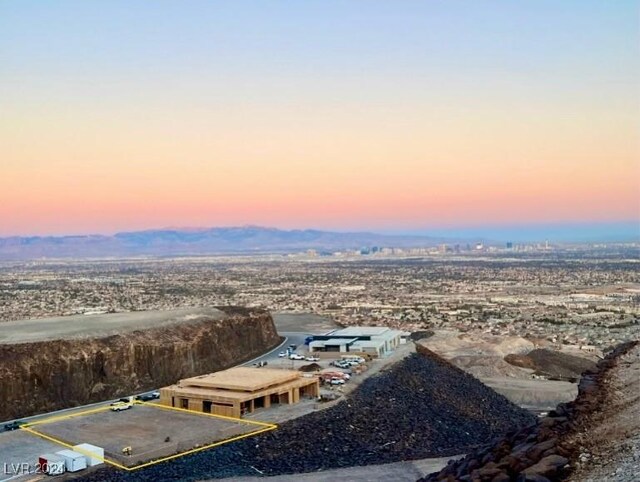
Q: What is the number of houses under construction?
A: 1